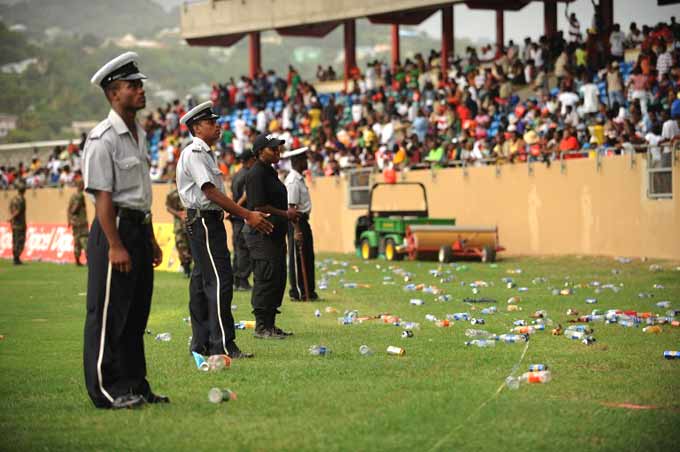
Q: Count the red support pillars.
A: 7